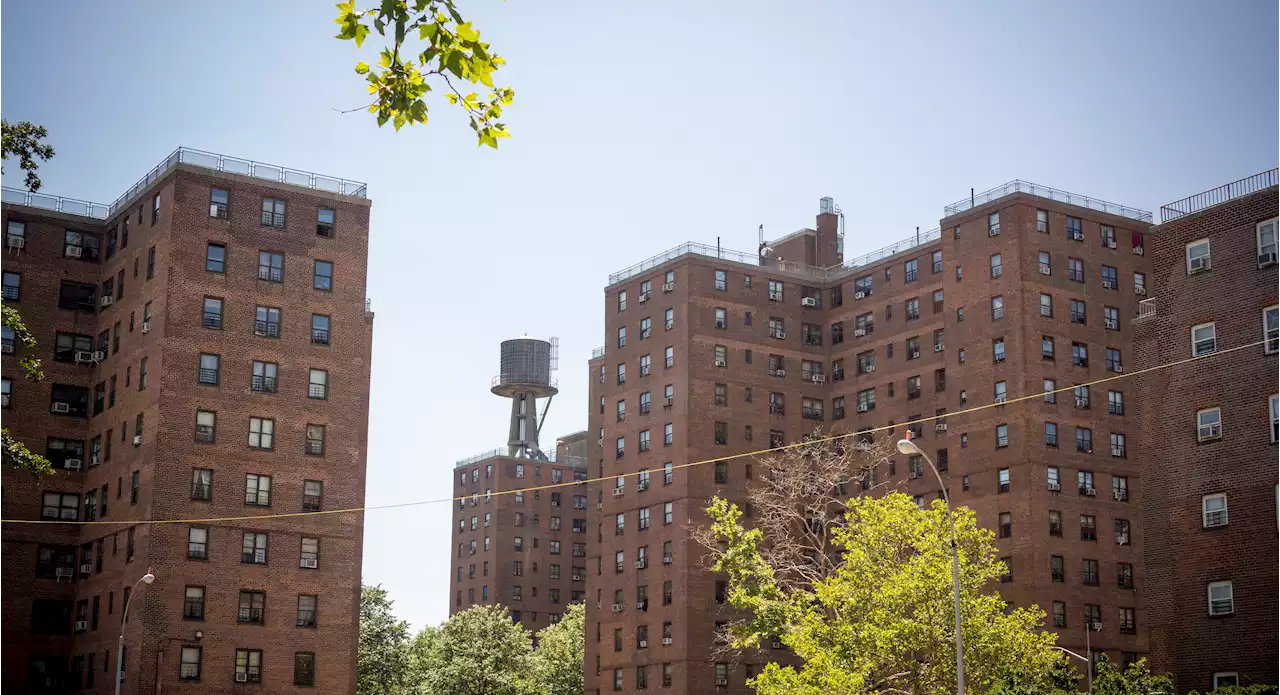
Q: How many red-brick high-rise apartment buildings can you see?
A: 4